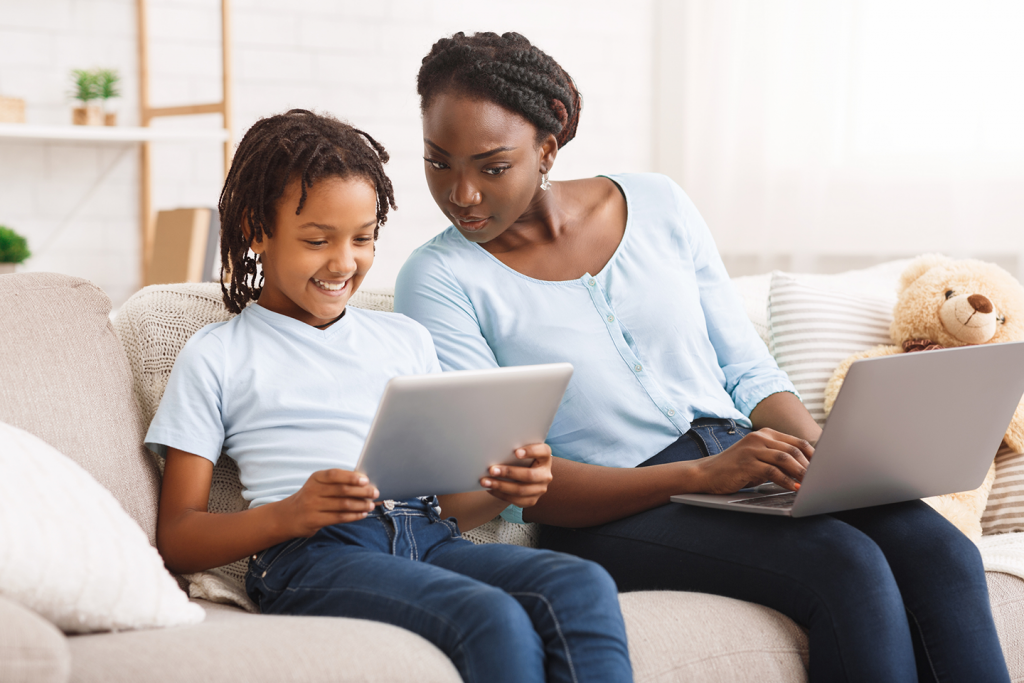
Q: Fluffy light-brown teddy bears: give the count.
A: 1